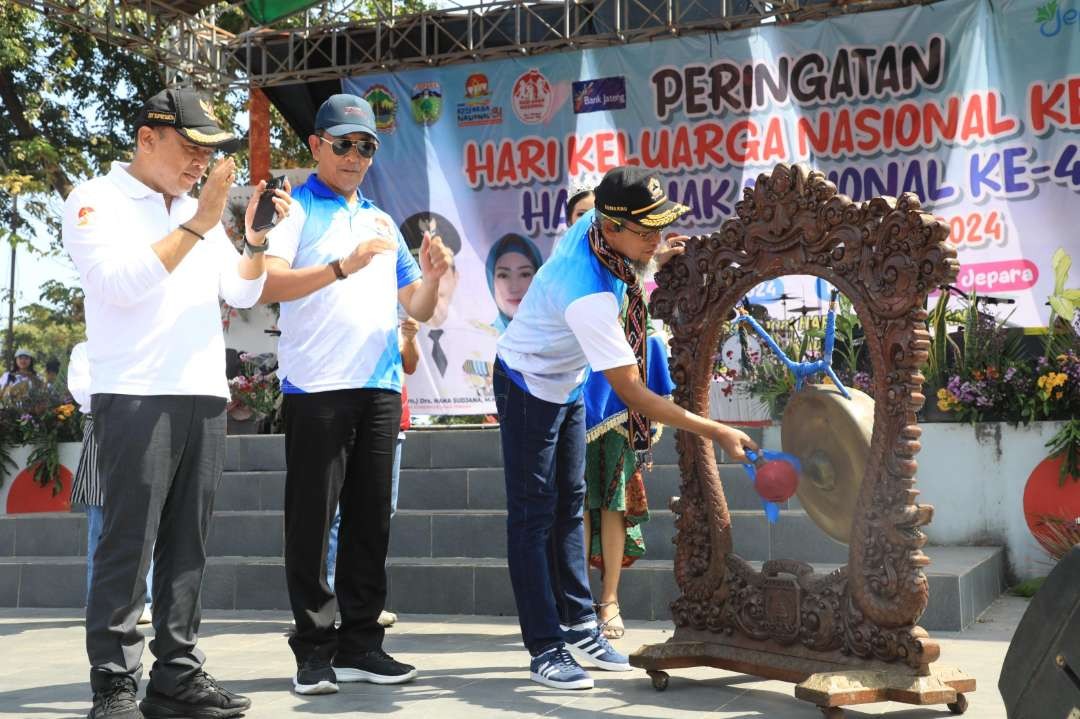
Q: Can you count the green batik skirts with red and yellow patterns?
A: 1